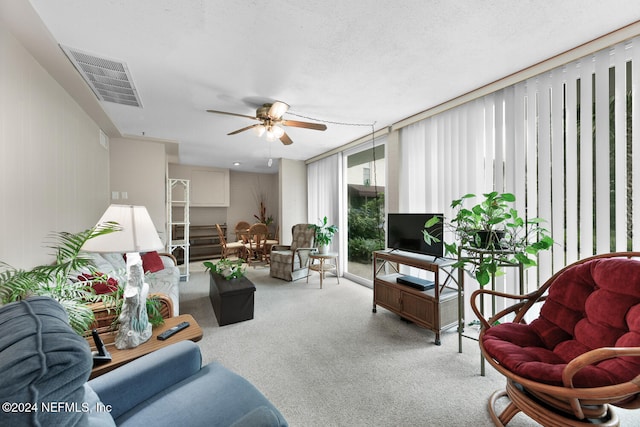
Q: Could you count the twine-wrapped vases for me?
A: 0